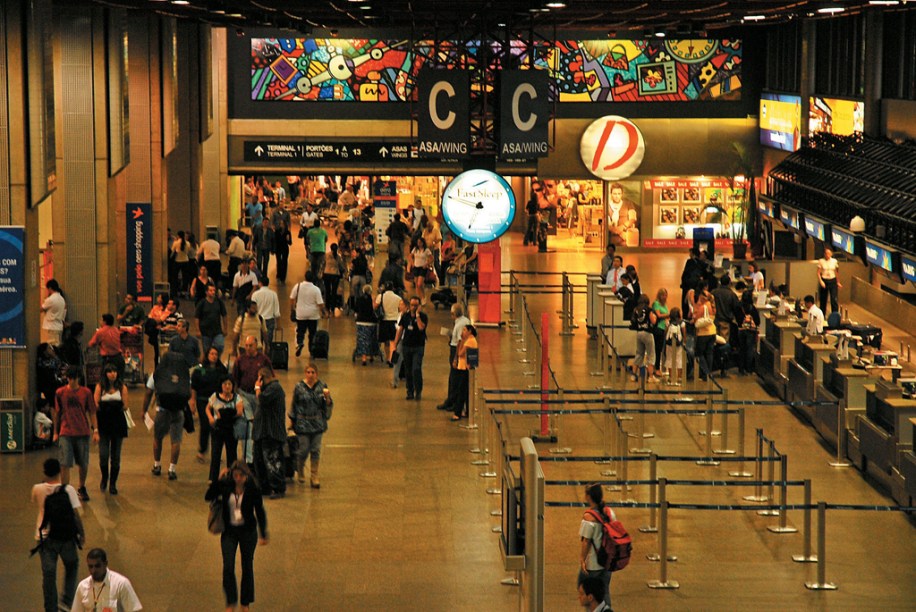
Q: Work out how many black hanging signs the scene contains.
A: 2